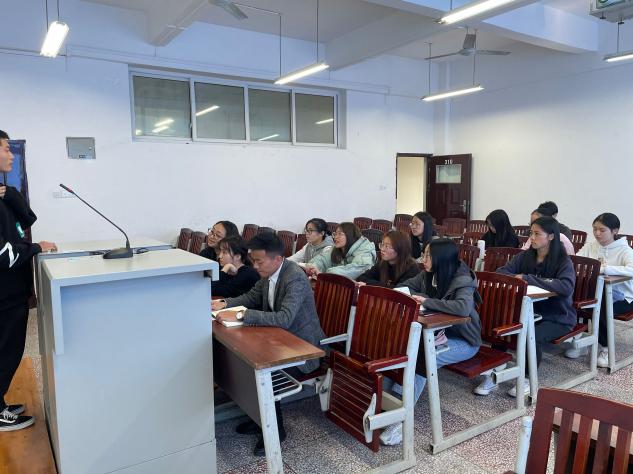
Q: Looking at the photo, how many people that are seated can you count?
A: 13